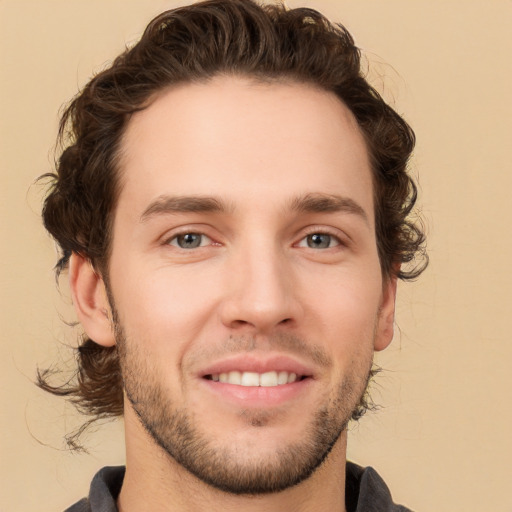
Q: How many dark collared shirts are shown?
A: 1